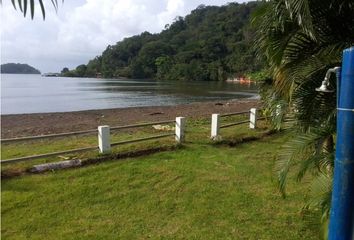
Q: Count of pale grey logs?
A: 1